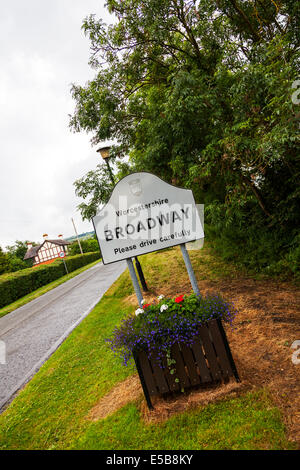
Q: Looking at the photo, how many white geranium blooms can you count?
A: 4